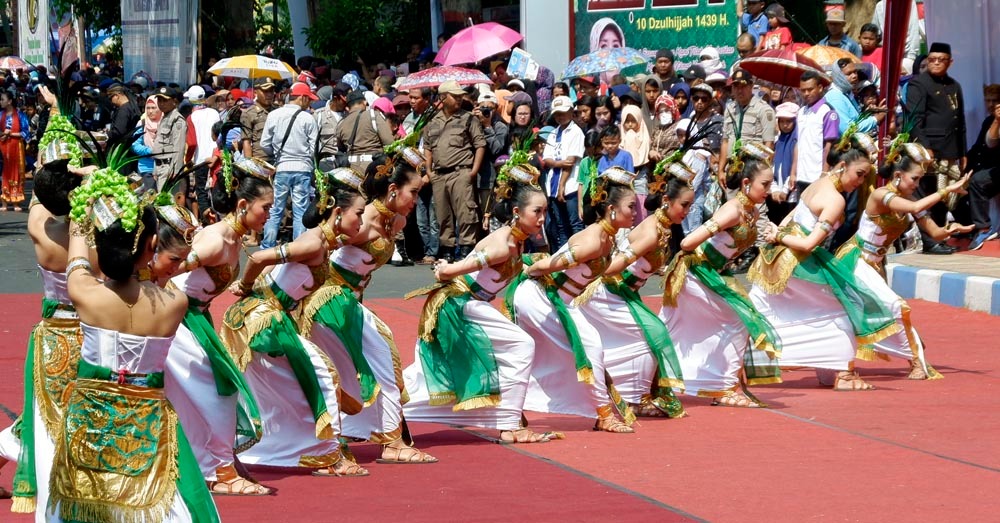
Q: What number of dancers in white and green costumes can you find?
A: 12